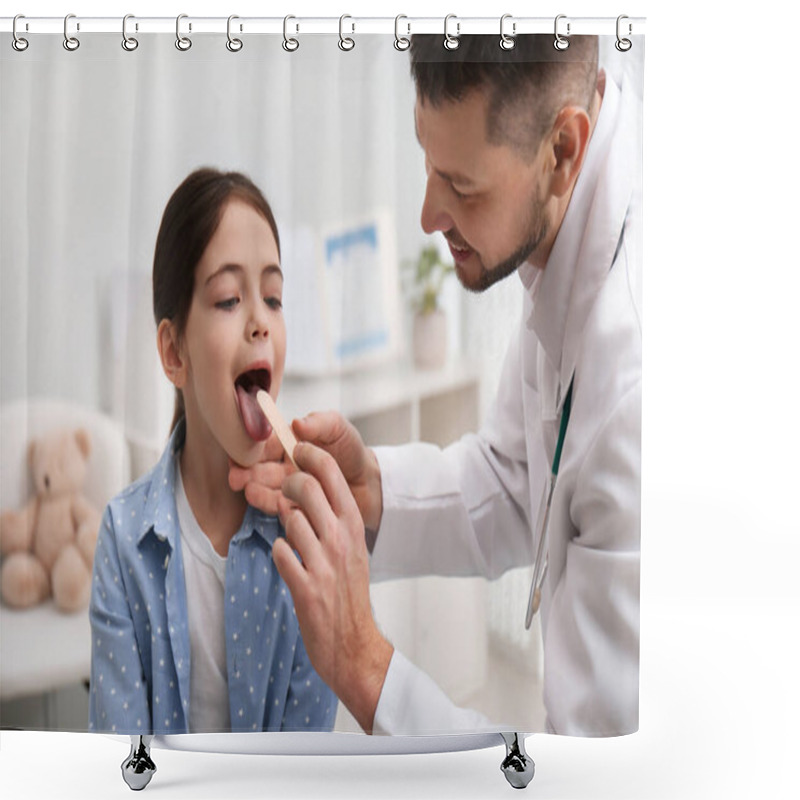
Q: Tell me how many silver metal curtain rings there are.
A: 12